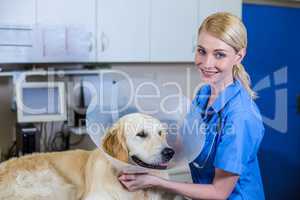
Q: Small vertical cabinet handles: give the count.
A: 2